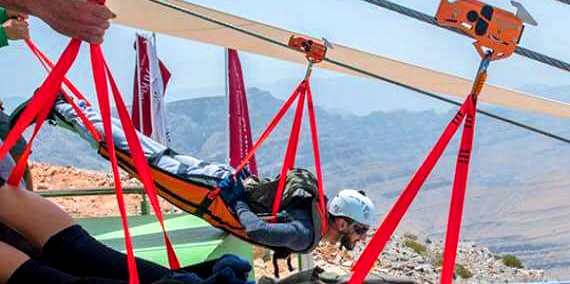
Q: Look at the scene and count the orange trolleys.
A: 2